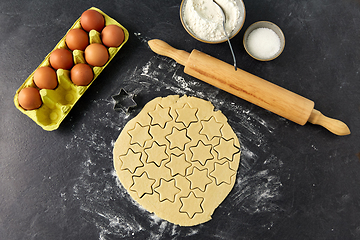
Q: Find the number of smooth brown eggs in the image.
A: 8